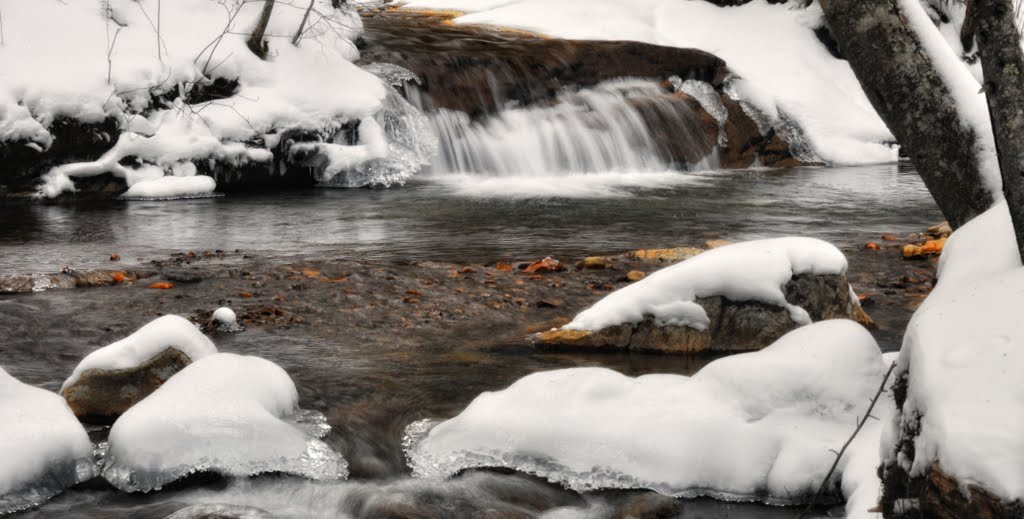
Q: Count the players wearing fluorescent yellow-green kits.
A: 0